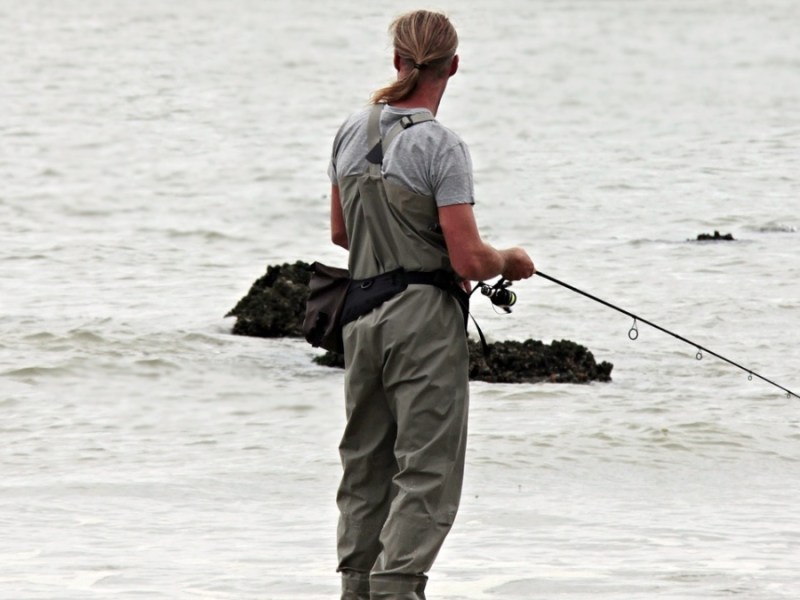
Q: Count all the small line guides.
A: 4